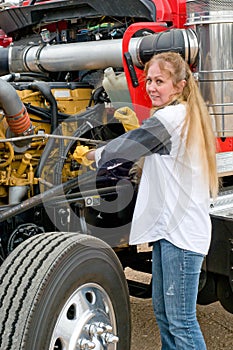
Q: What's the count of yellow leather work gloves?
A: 2